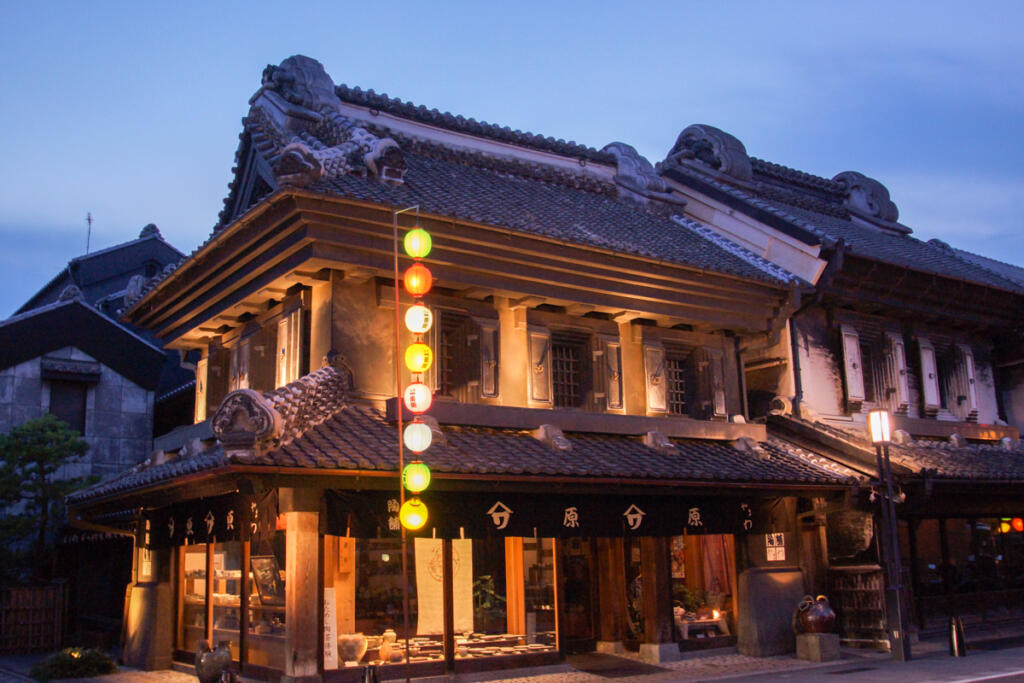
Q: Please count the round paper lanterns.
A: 8